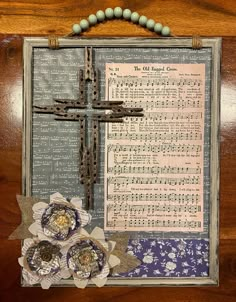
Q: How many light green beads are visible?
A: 12